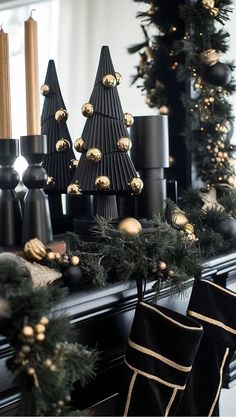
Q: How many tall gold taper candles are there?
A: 2